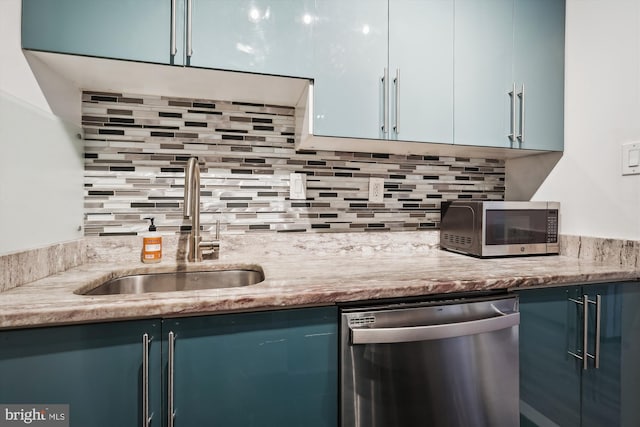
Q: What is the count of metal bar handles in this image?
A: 11